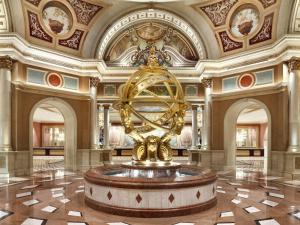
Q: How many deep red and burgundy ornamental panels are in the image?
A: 8